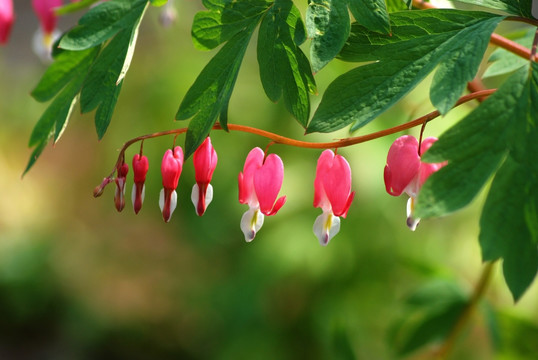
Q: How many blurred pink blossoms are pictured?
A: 2